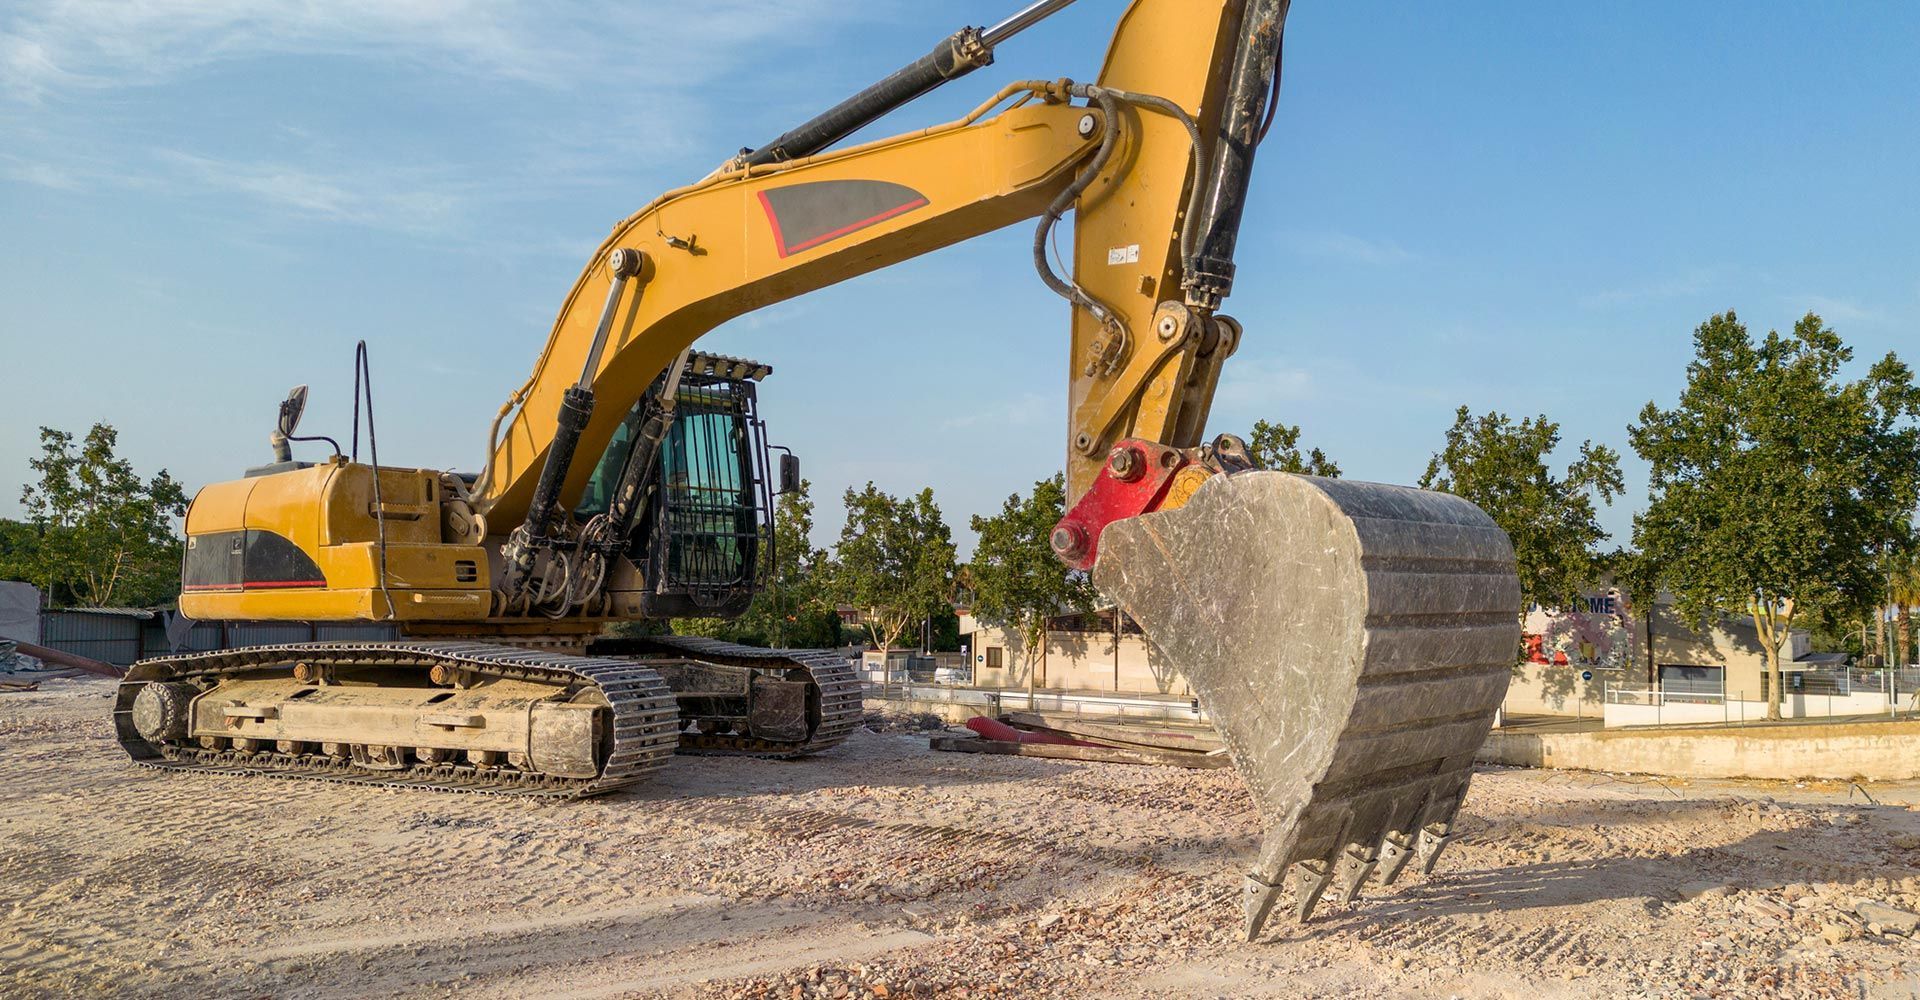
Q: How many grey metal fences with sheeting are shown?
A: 1